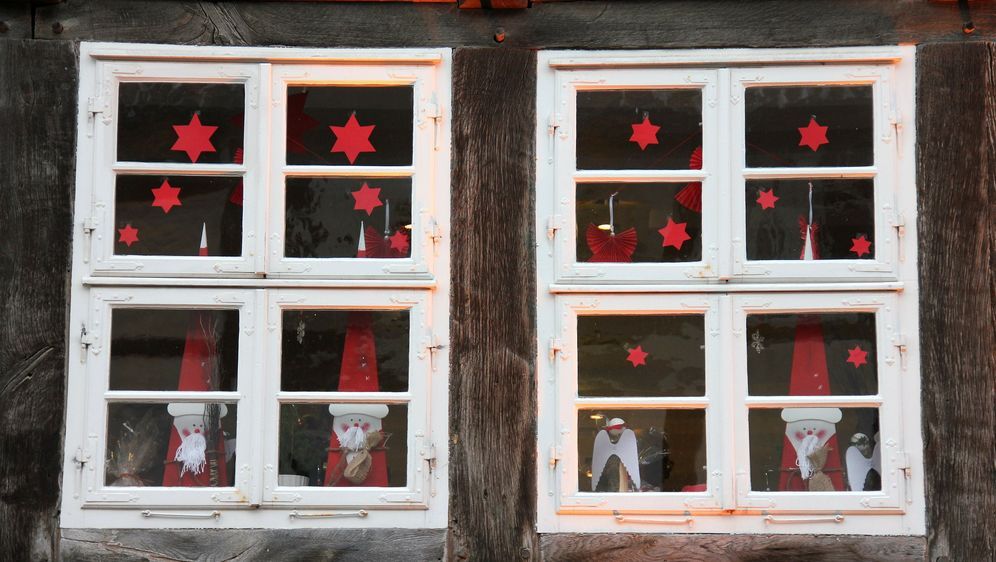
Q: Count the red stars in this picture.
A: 13